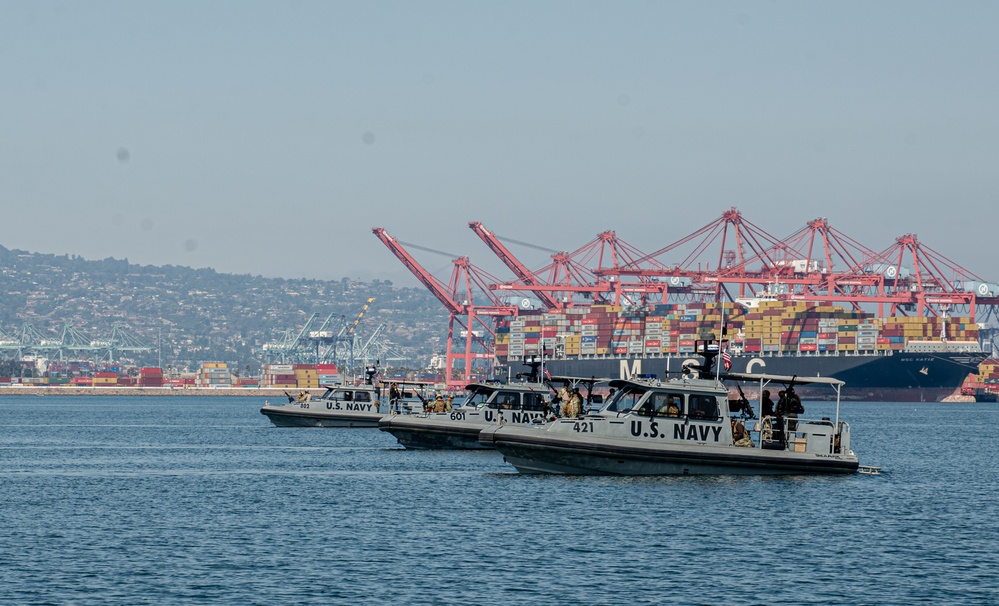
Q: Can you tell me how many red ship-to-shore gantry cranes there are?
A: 6